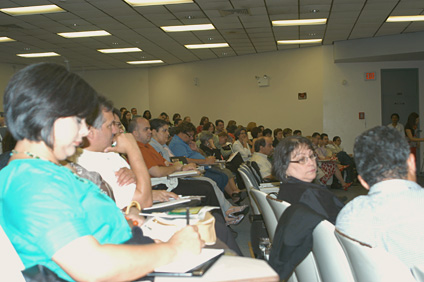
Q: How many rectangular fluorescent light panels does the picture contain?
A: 12